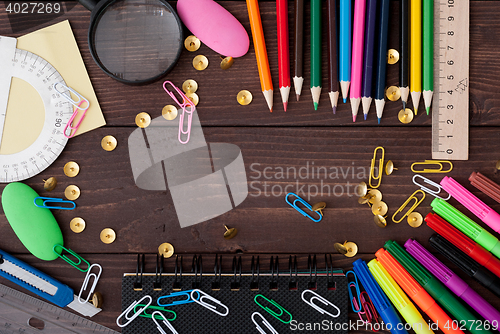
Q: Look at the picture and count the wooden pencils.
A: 12